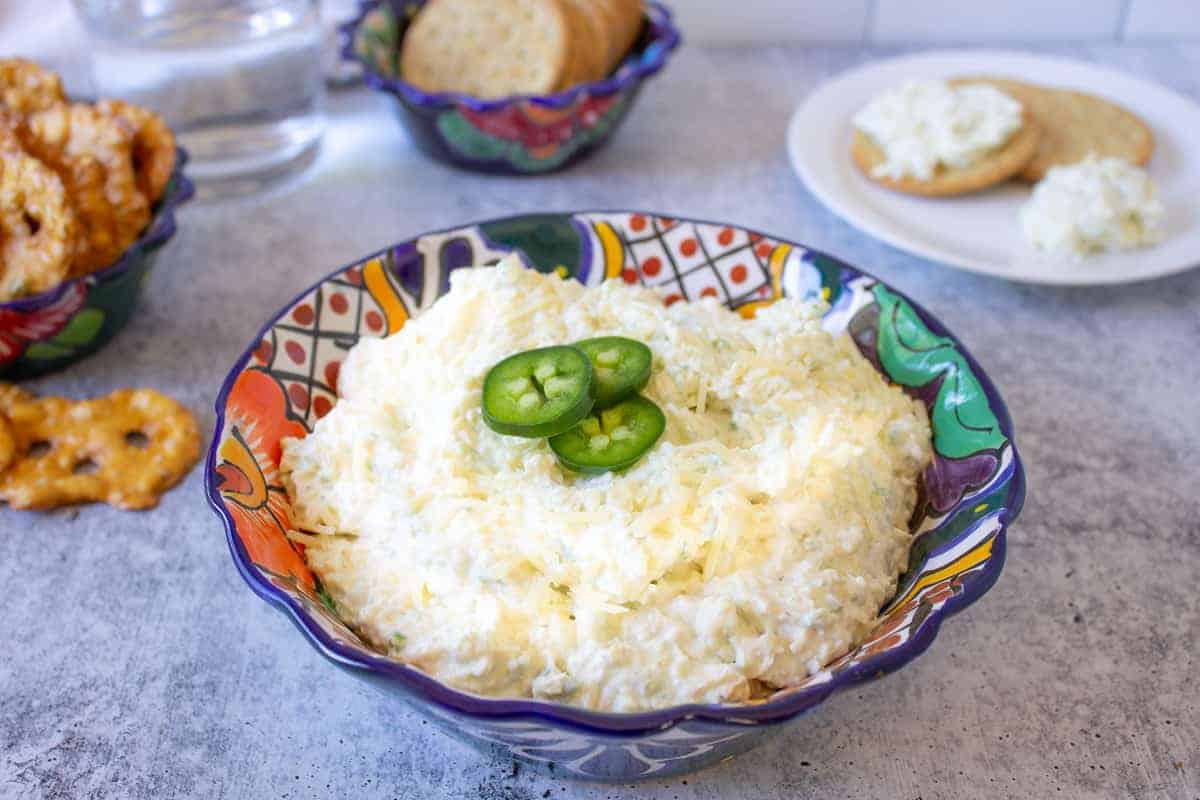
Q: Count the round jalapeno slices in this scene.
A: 3